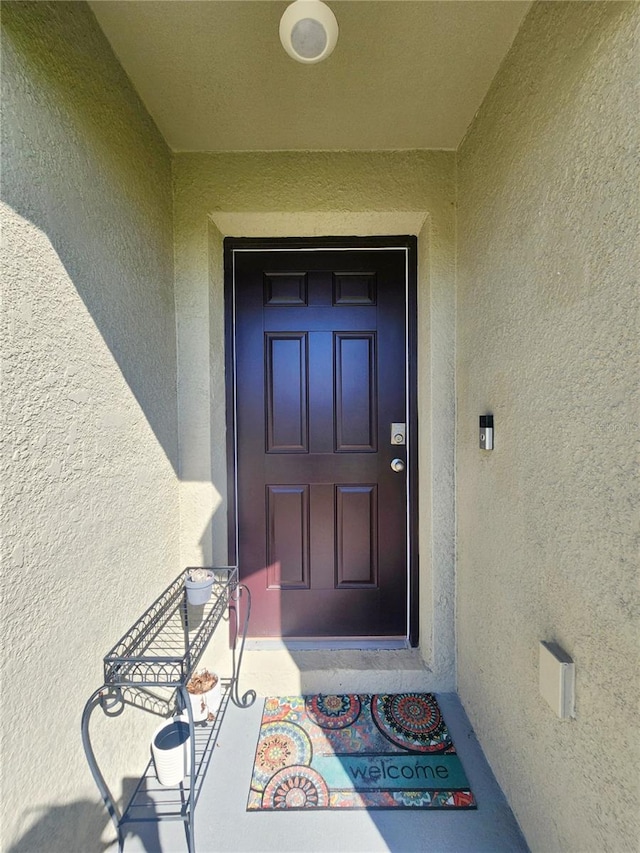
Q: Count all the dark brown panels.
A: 6